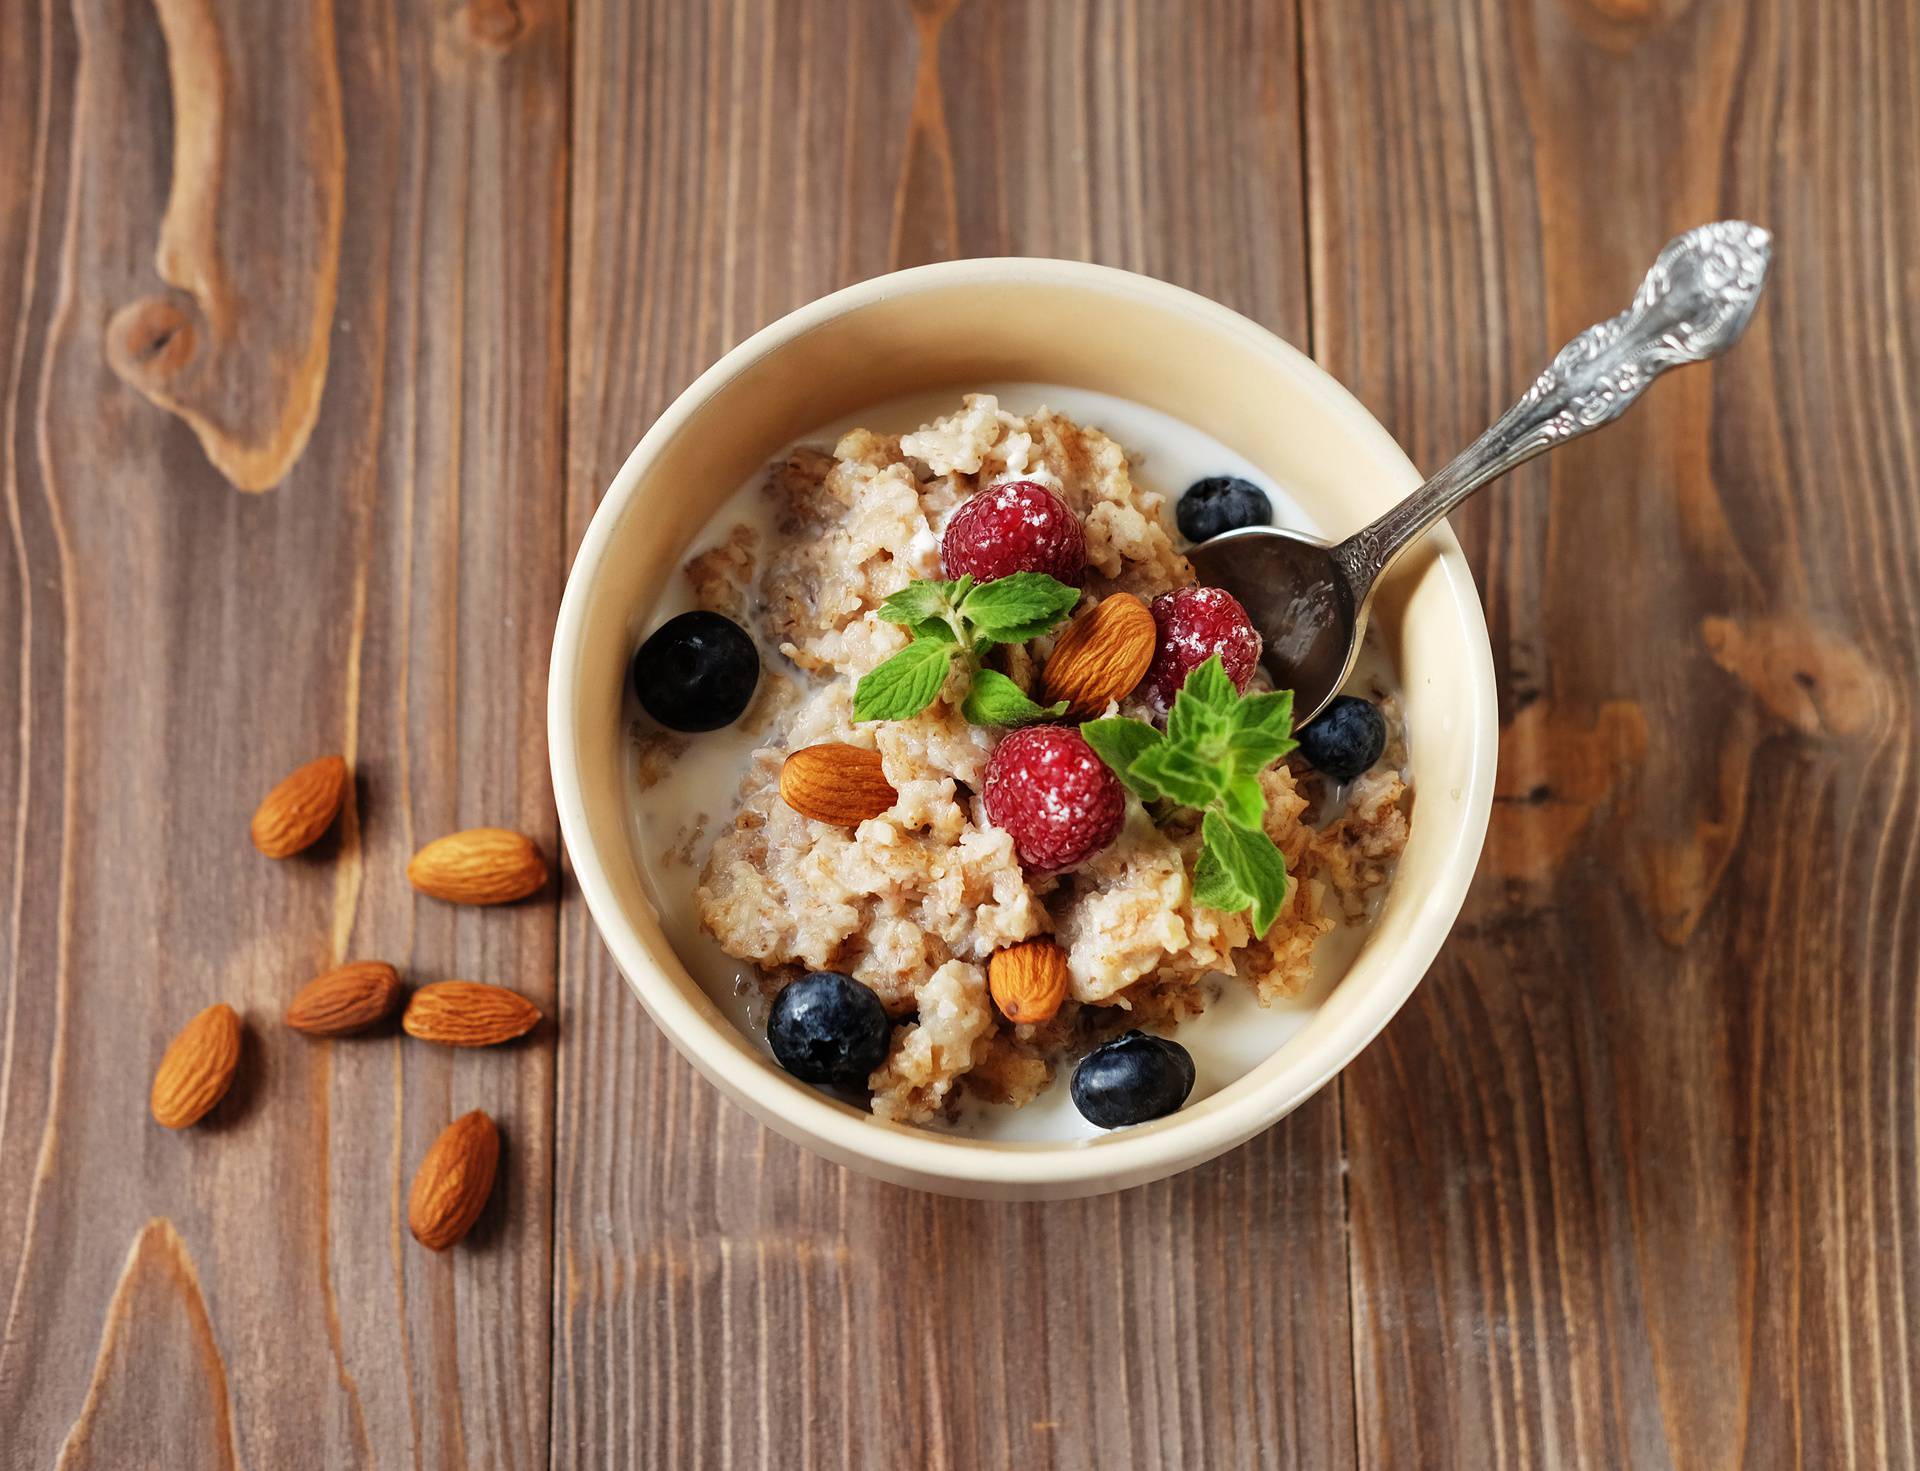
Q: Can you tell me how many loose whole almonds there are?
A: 6